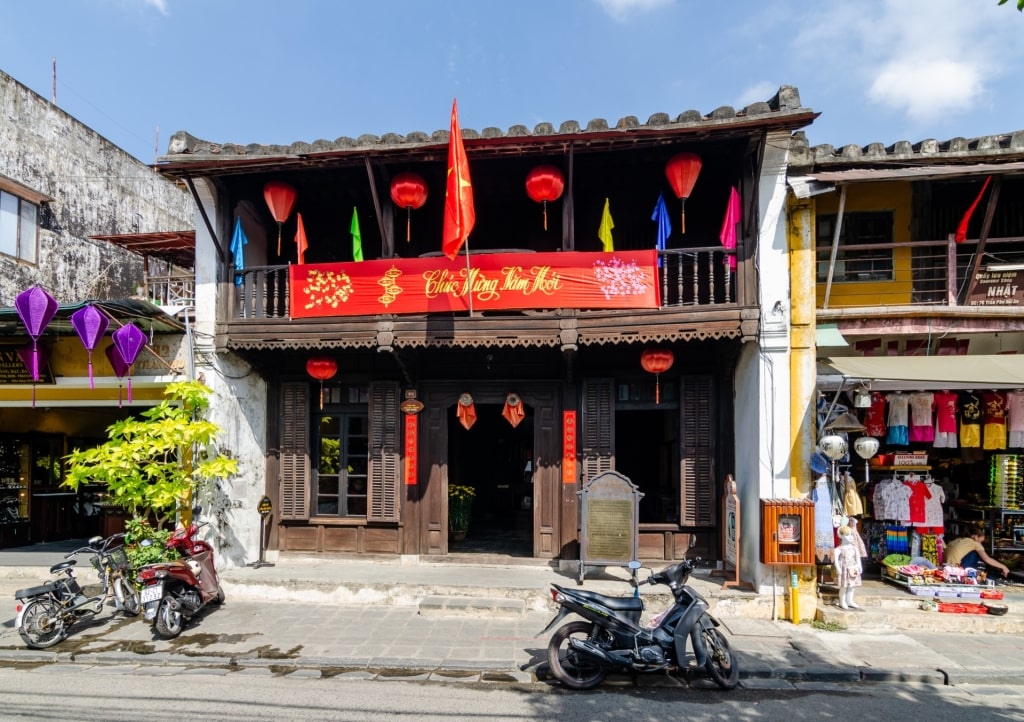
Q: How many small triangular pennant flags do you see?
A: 6